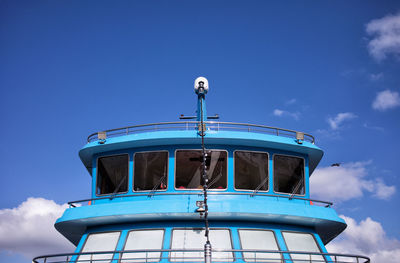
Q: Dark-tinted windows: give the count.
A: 5